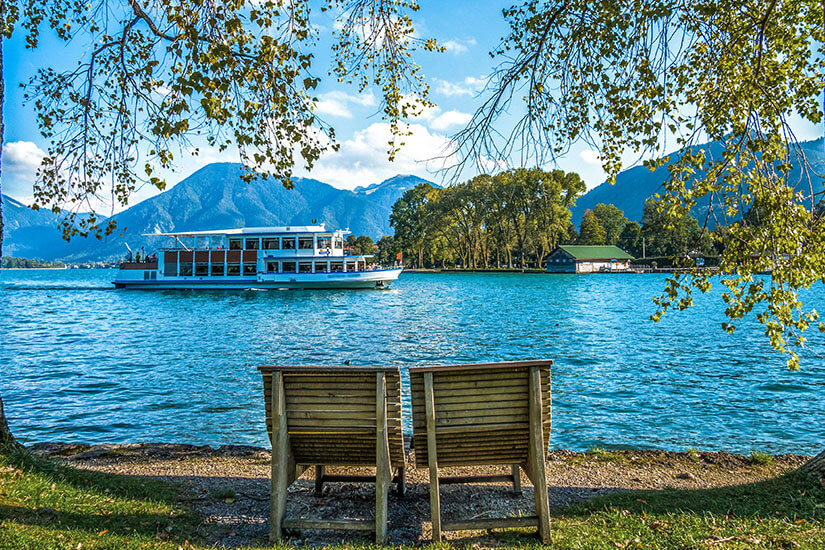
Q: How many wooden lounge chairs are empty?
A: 2